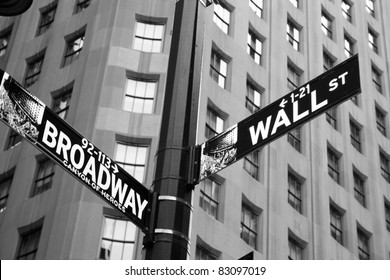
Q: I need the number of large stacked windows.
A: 4